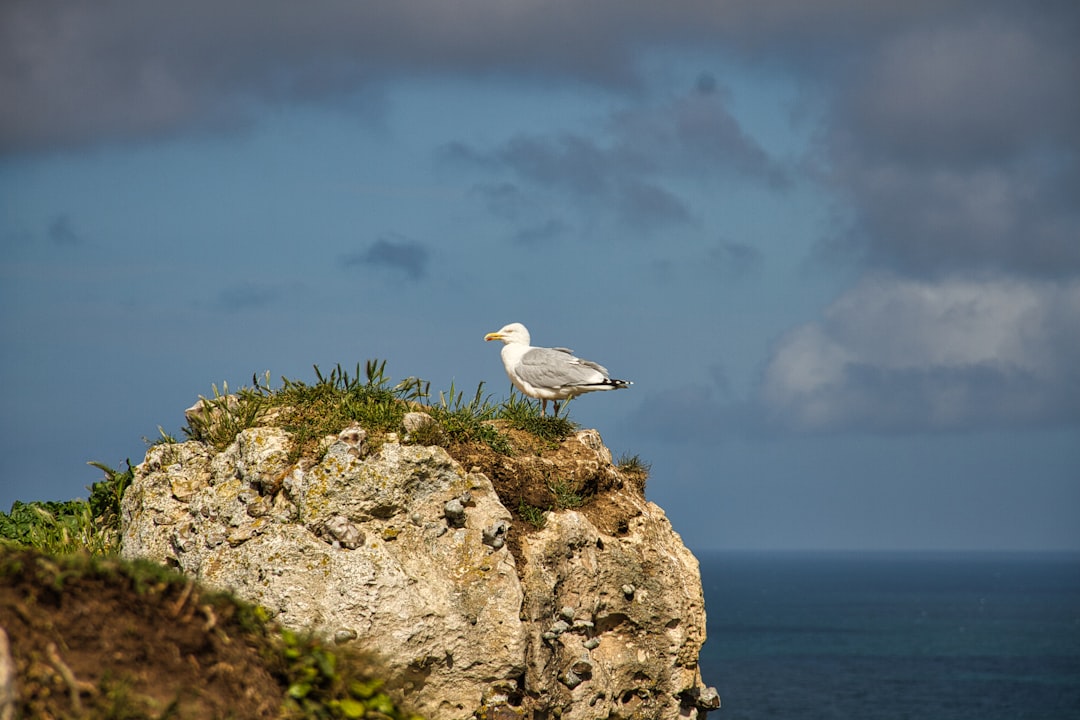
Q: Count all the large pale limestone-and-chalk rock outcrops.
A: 1